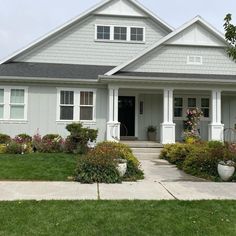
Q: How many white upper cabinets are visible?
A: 0